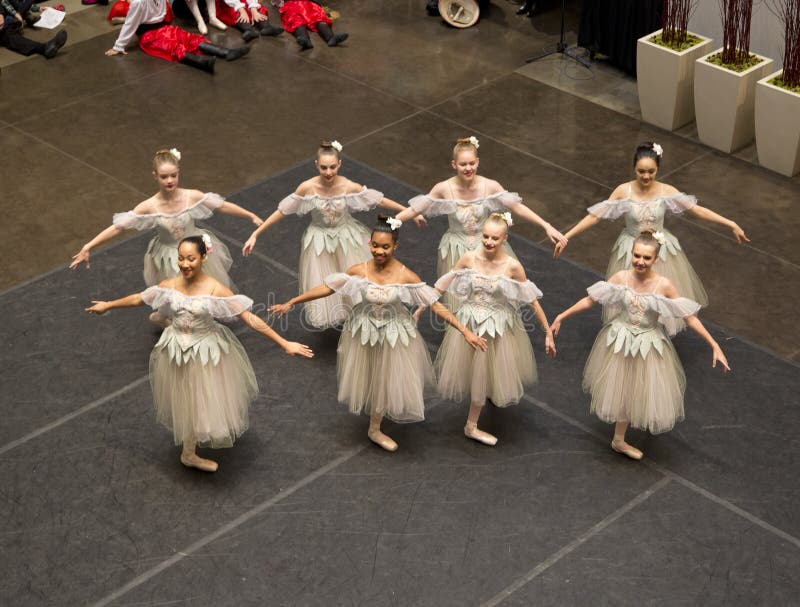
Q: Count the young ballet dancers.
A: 8